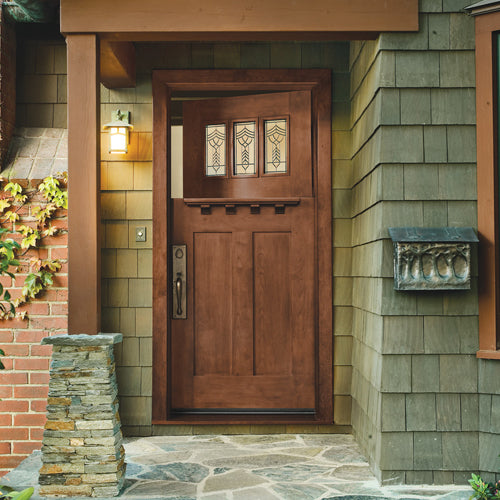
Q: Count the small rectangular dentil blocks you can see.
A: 4